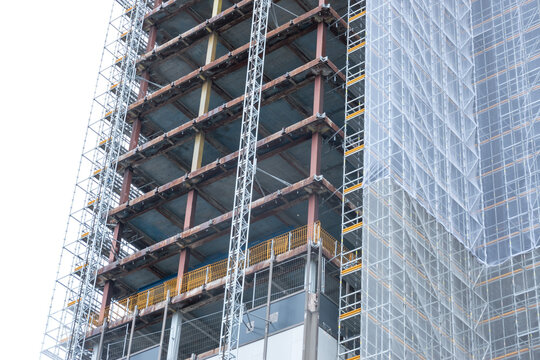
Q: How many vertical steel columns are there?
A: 3